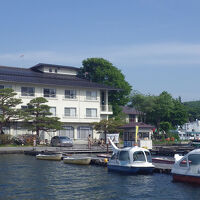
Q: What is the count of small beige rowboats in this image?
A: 2